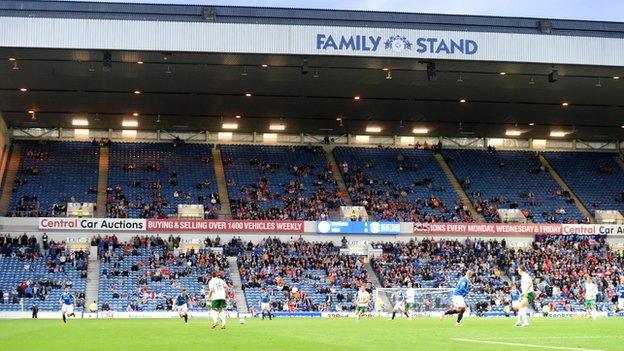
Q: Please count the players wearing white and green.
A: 5